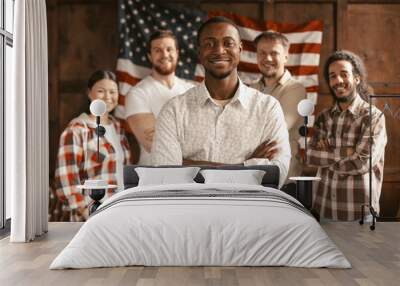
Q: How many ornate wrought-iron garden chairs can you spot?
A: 0